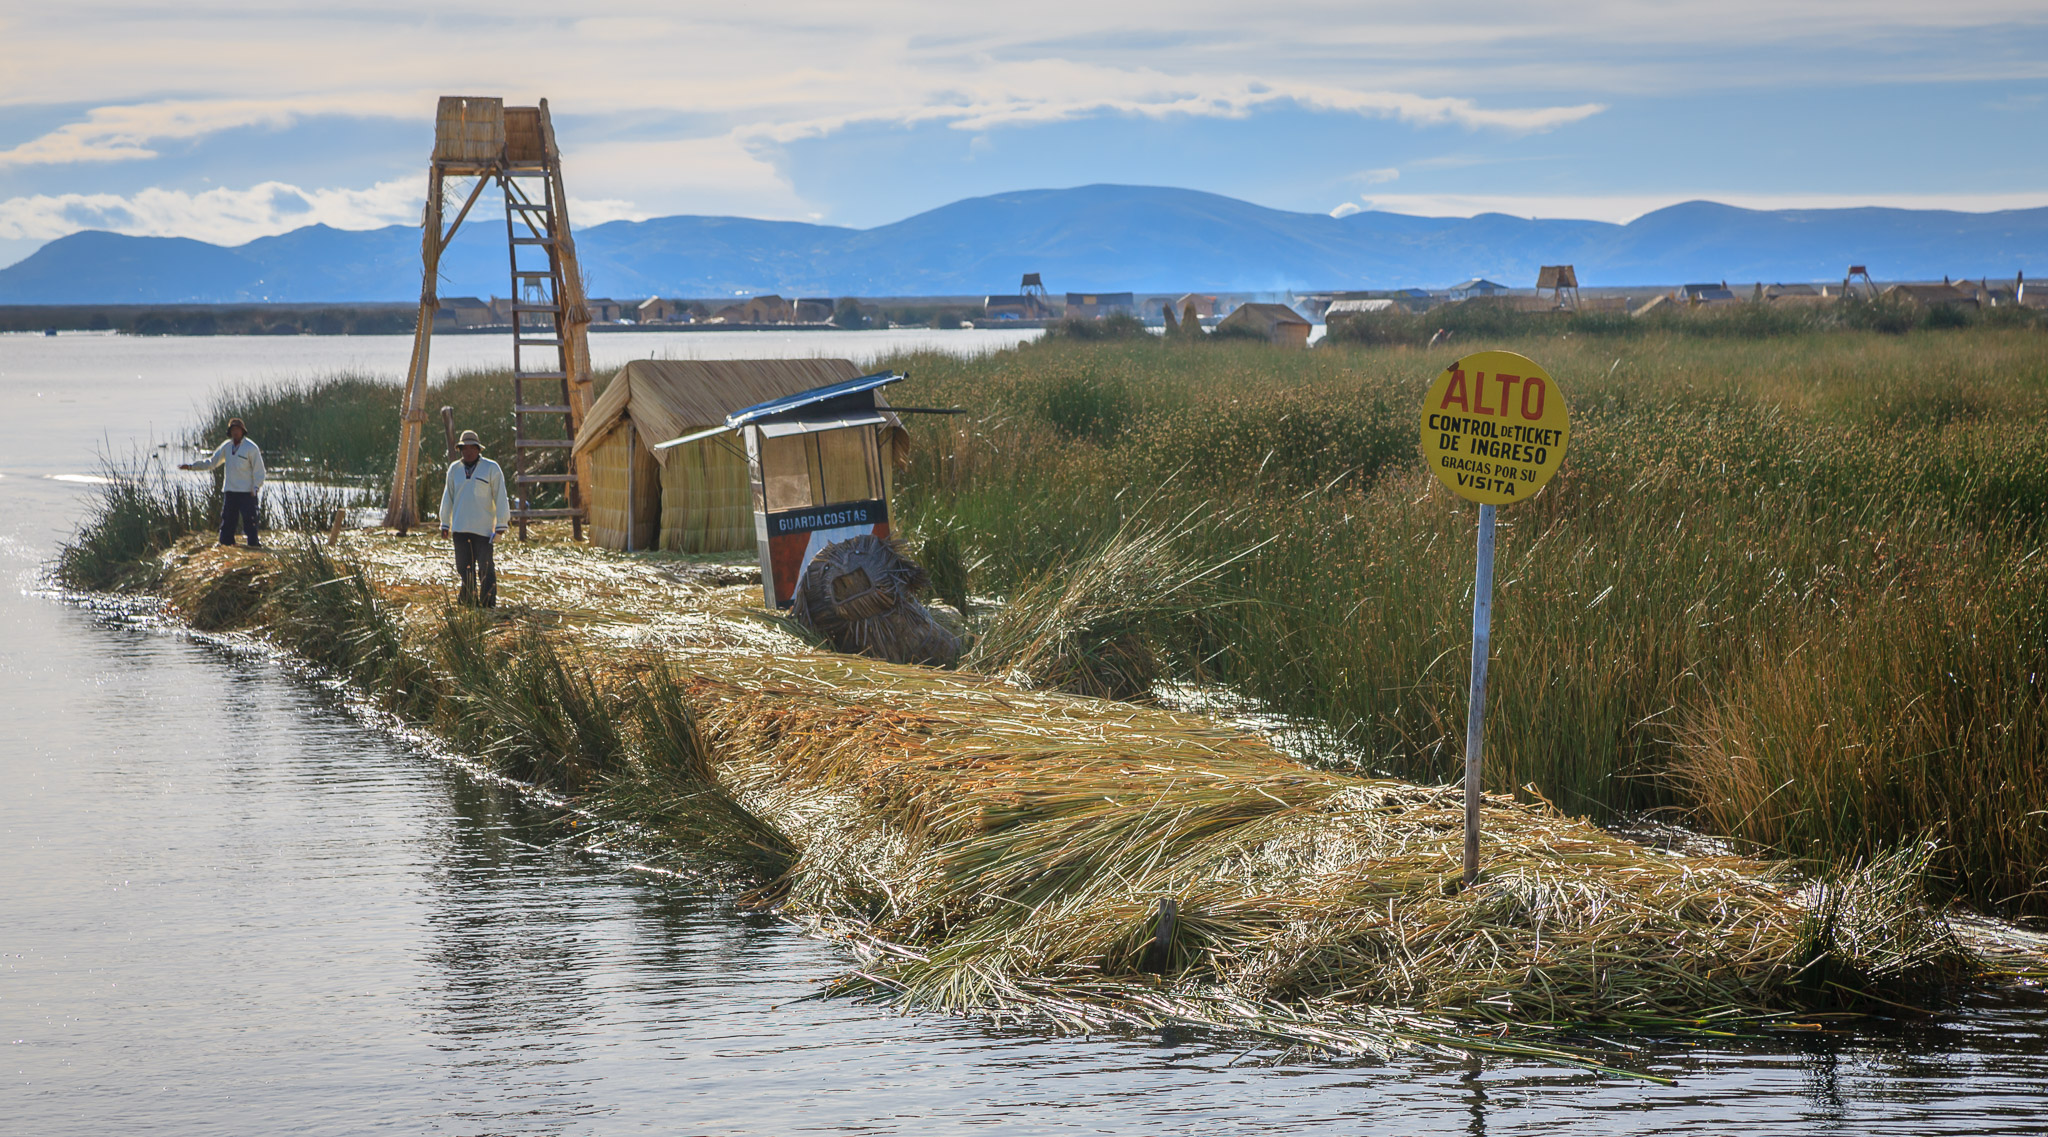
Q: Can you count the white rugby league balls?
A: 0